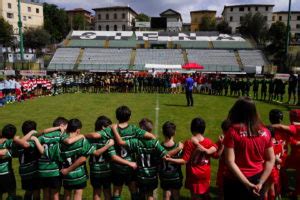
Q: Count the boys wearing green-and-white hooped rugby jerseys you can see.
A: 8